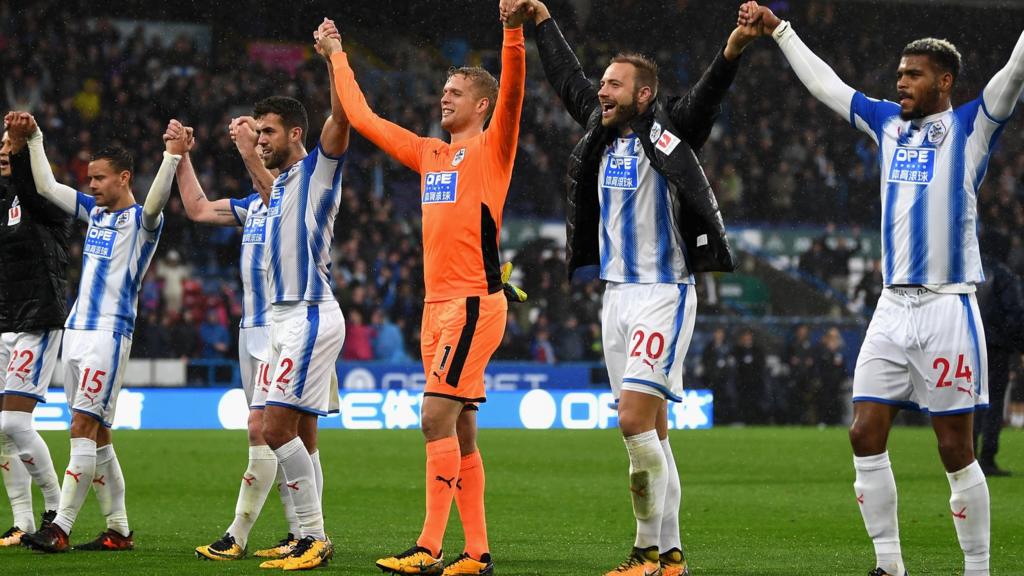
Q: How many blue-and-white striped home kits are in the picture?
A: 5